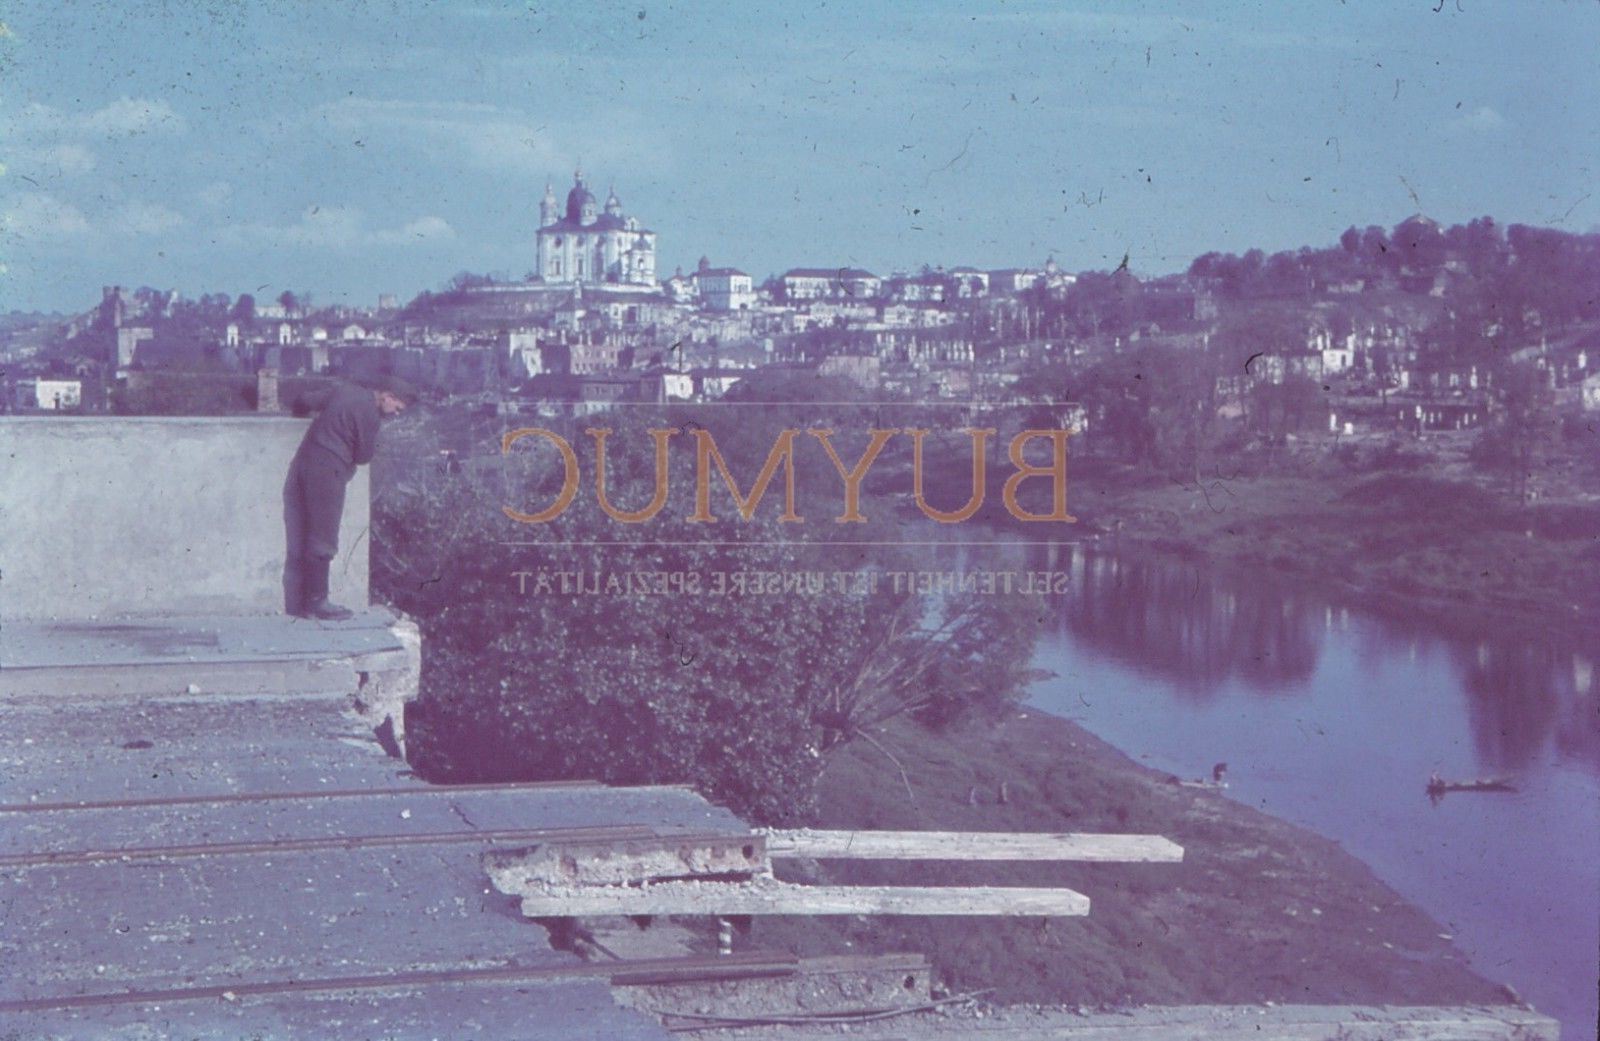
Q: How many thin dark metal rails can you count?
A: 3